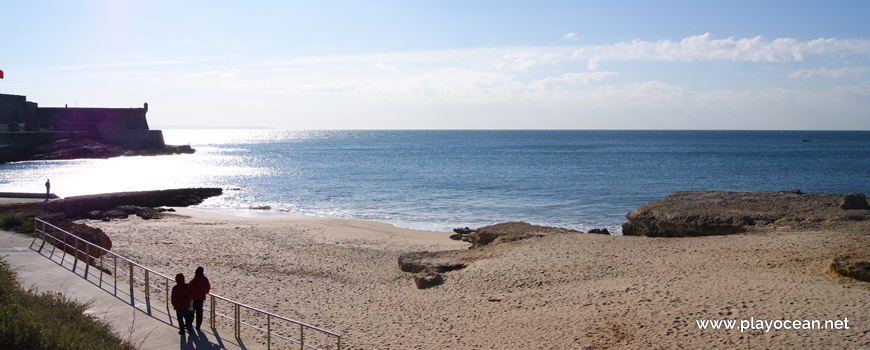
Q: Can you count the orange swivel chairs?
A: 0